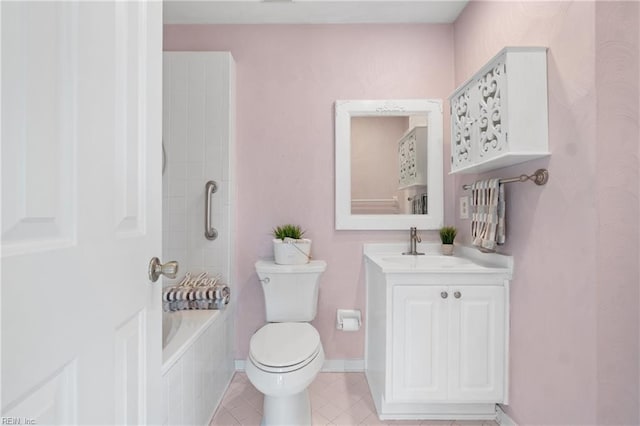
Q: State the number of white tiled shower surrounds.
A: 1